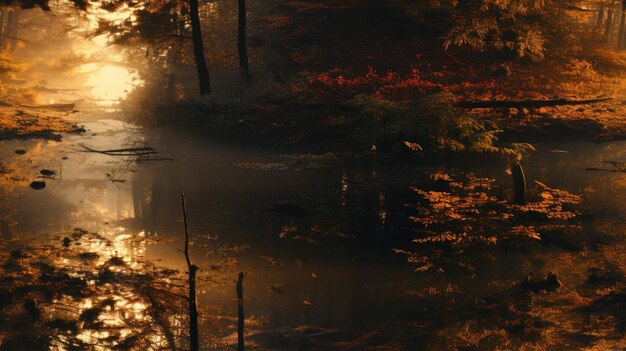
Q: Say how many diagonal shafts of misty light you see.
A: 0